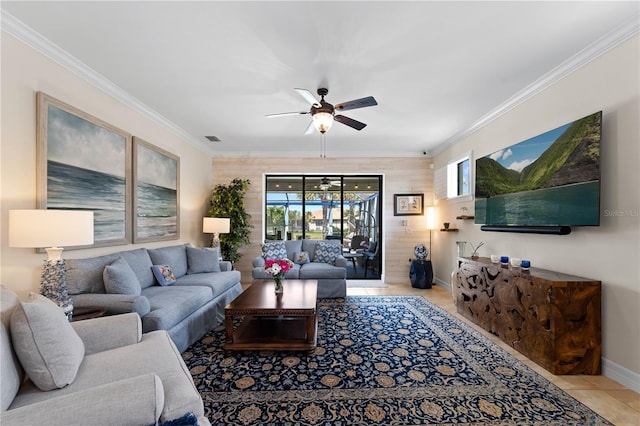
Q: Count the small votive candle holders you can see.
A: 4